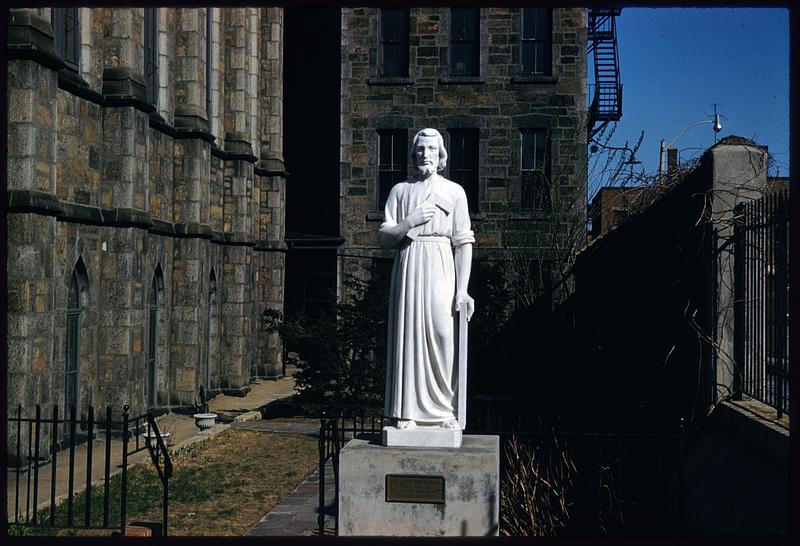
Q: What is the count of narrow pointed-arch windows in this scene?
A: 3